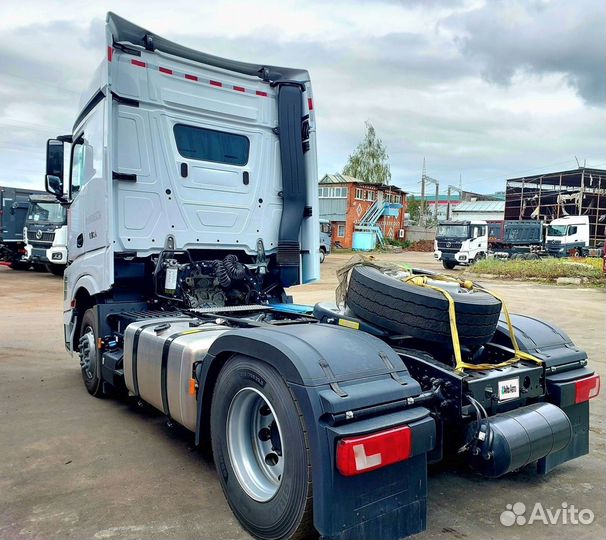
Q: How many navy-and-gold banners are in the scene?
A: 0